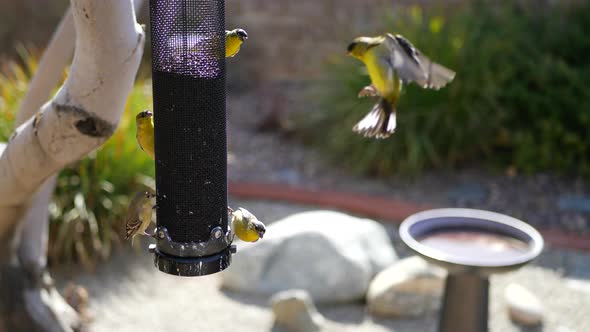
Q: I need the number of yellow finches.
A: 5